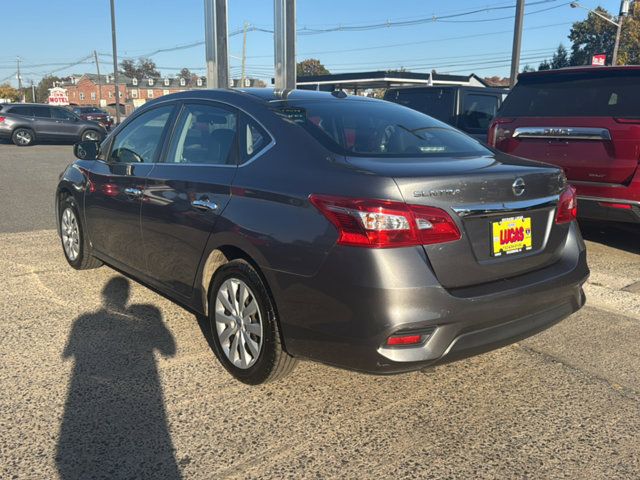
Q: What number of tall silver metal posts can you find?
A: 2